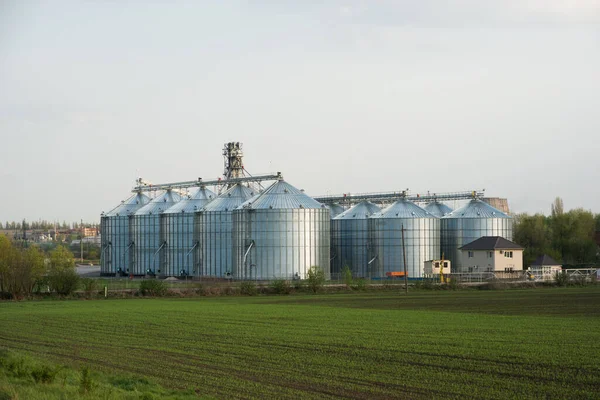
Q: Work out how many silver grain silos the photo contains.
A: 10